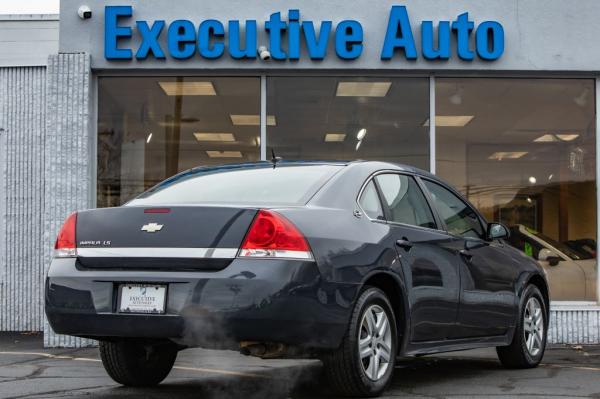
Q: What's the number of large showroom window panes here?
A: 3